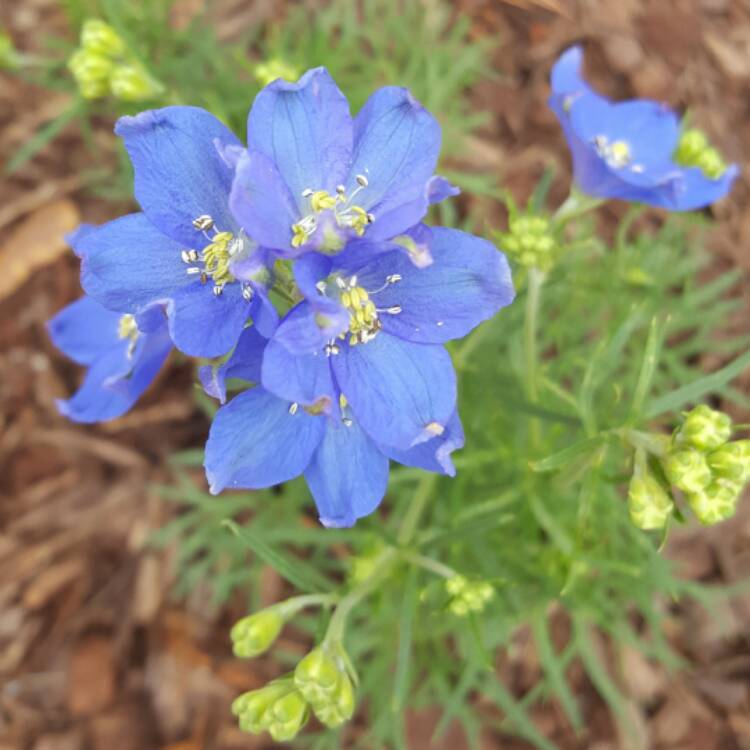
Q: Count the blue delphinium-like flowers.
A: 6